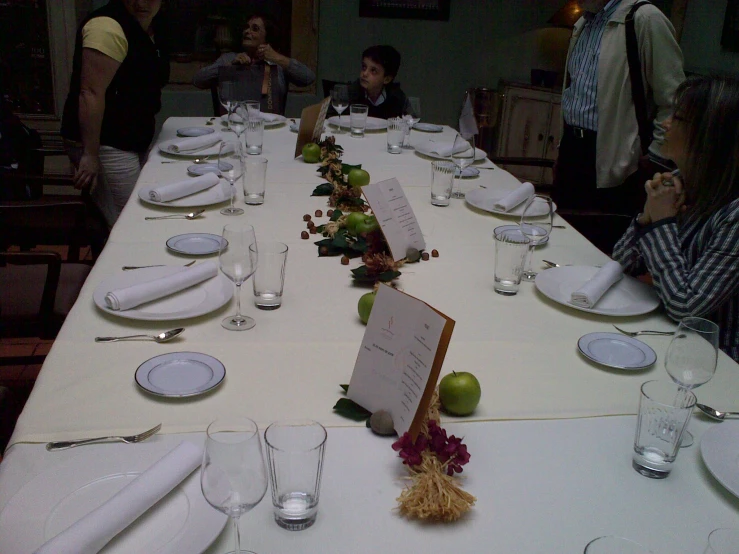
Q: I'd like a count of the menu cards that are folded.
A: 3